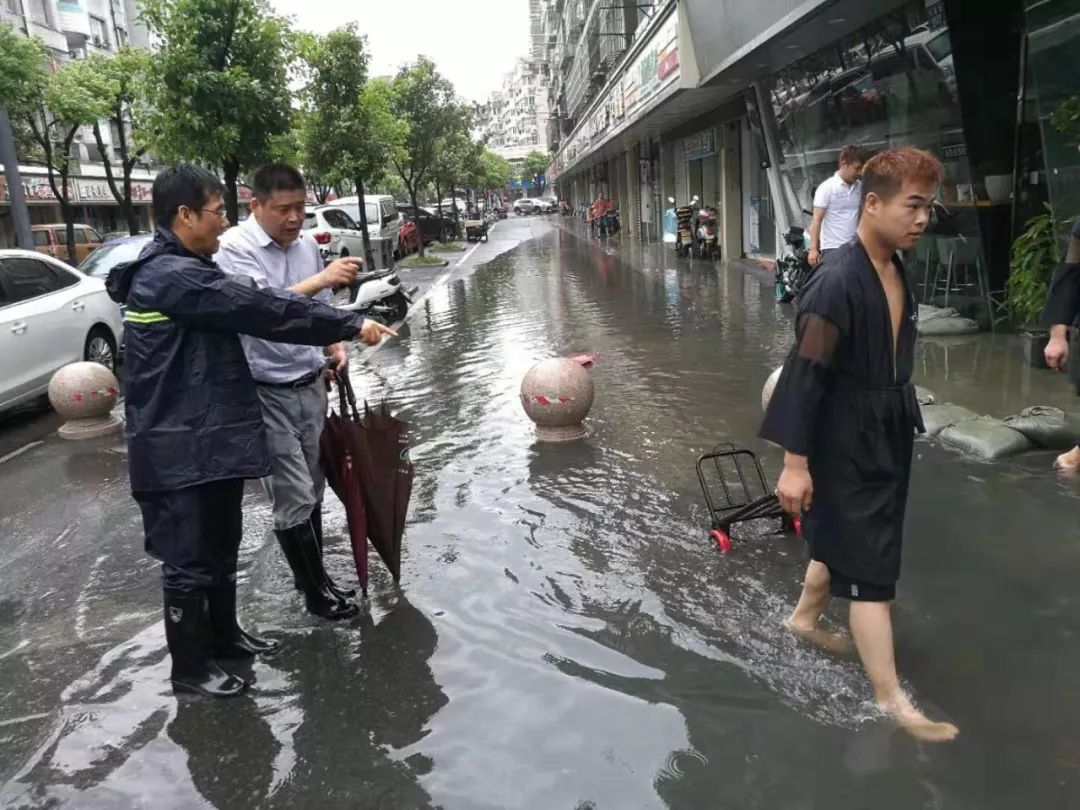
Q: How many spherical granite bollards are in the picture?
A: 3